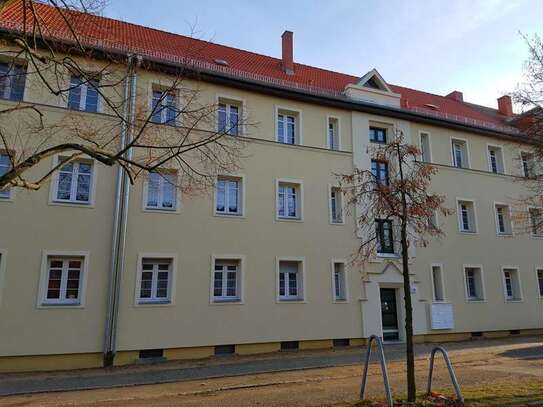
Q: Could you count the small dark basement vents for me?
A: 6